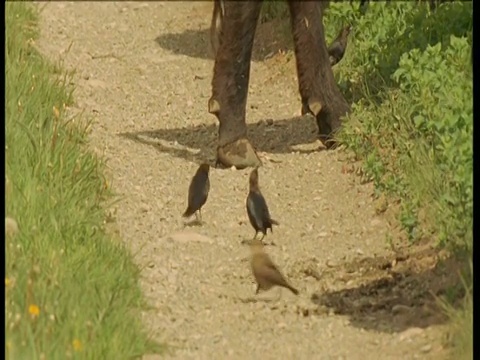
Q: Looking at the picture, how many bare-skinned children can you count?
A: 0